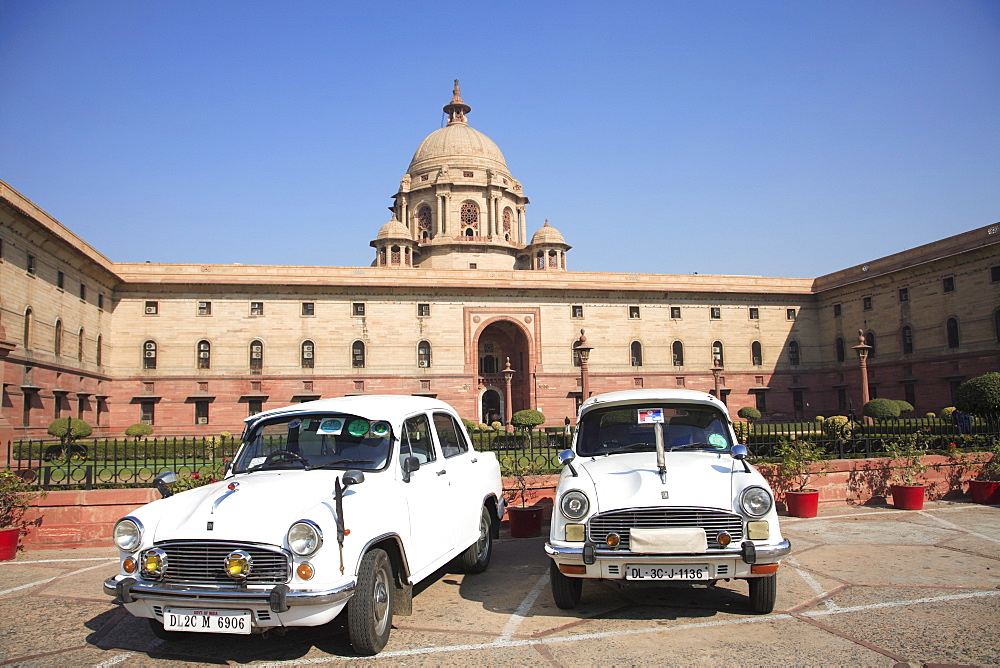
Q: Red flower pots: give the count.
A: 5